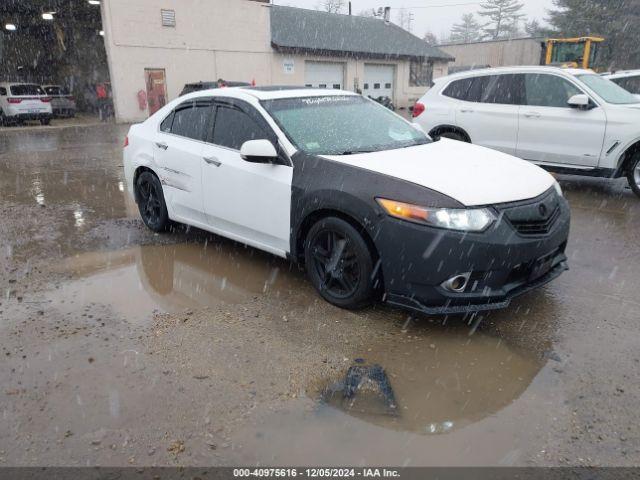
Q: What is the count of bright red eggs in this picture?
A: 0